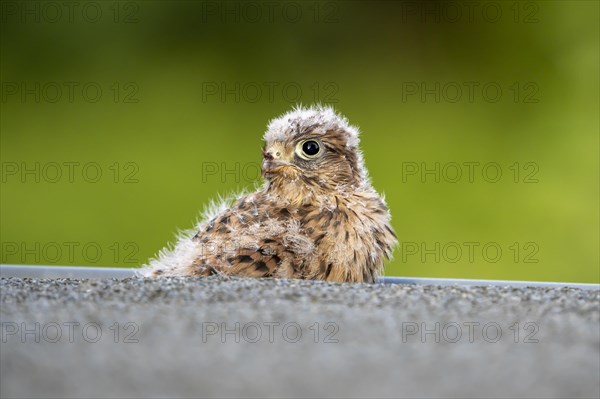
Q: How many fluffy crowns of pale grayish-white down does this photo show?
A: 1